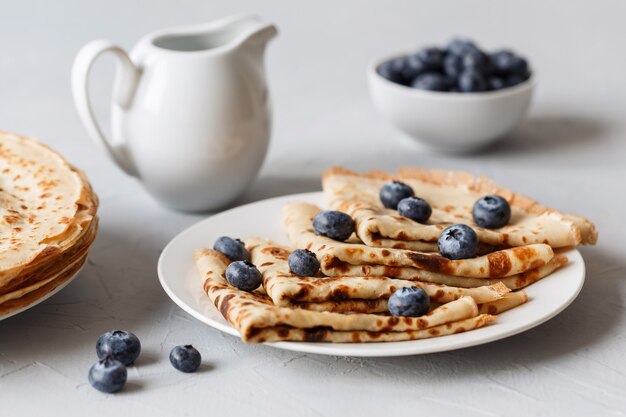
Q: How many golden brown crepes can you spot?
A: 4